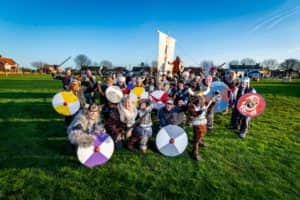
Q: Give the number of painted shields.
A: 8